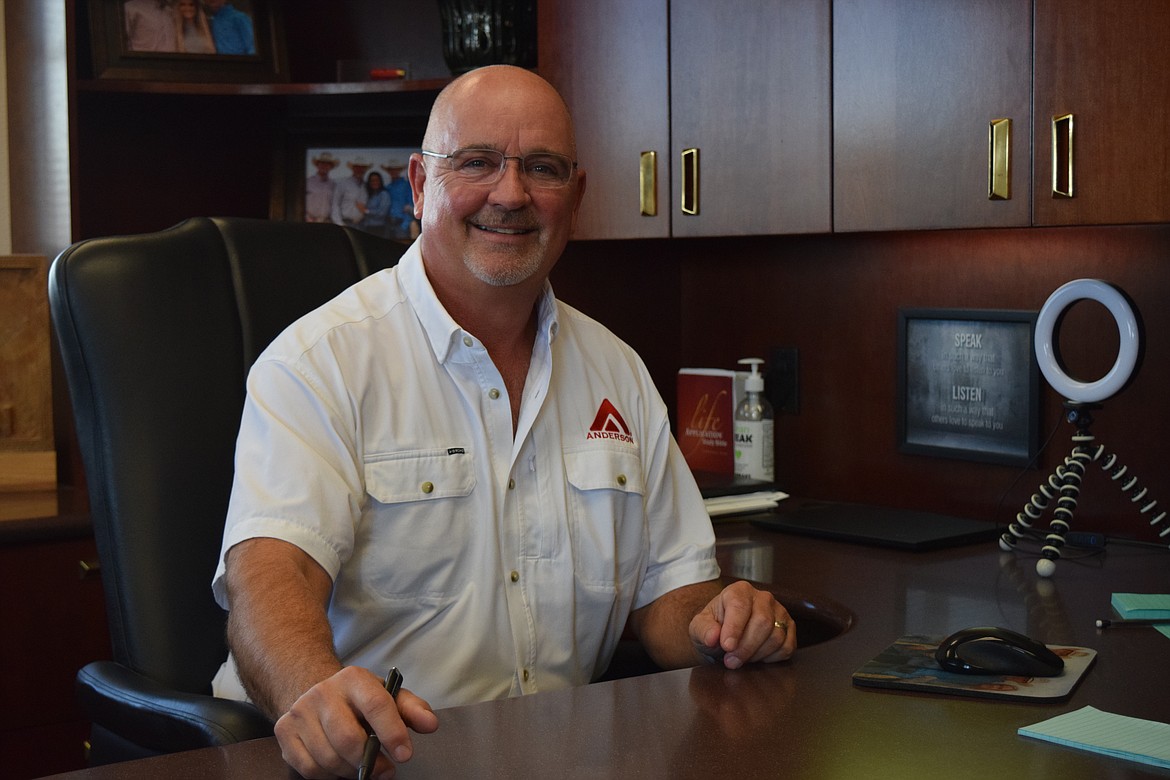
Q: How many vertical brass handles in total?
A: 4